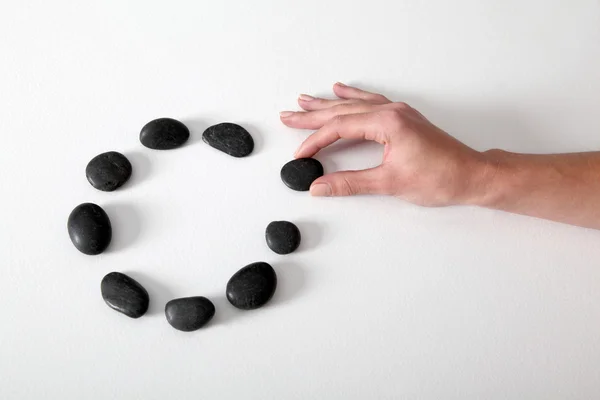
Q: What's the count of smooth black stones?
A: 9